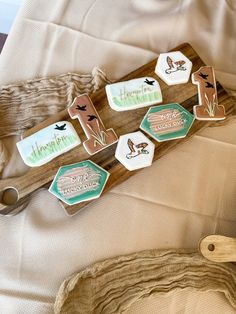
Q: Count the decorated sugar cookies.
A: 8